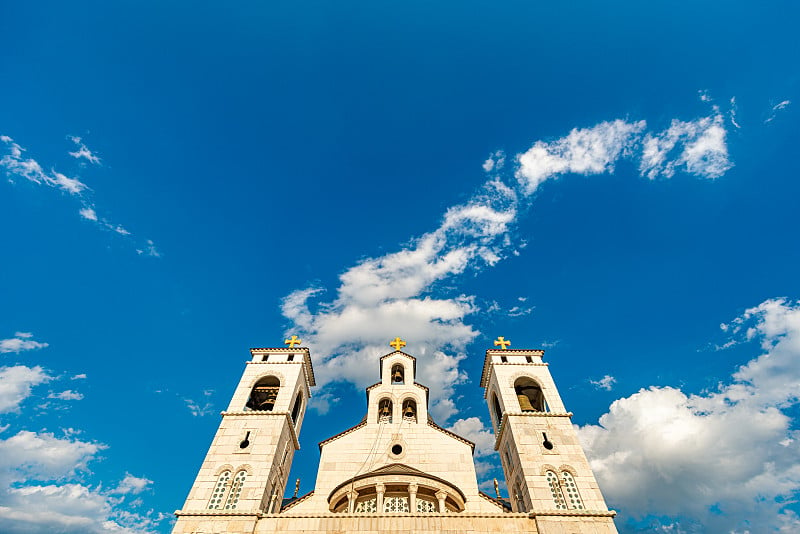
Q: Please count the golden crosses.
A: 3